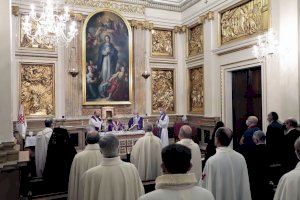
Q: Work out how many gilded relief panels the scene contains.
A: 7